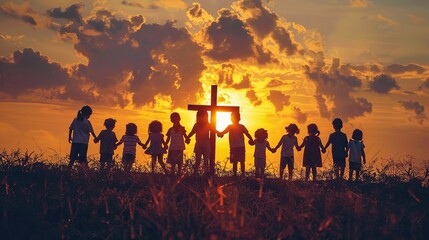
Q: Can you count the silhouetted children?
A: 12